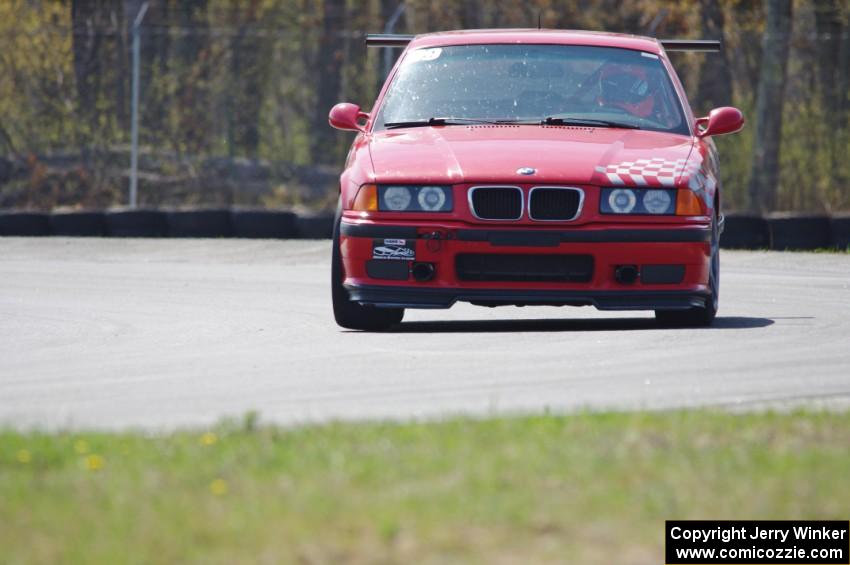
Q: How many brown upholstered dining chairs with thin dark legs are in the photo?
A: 0